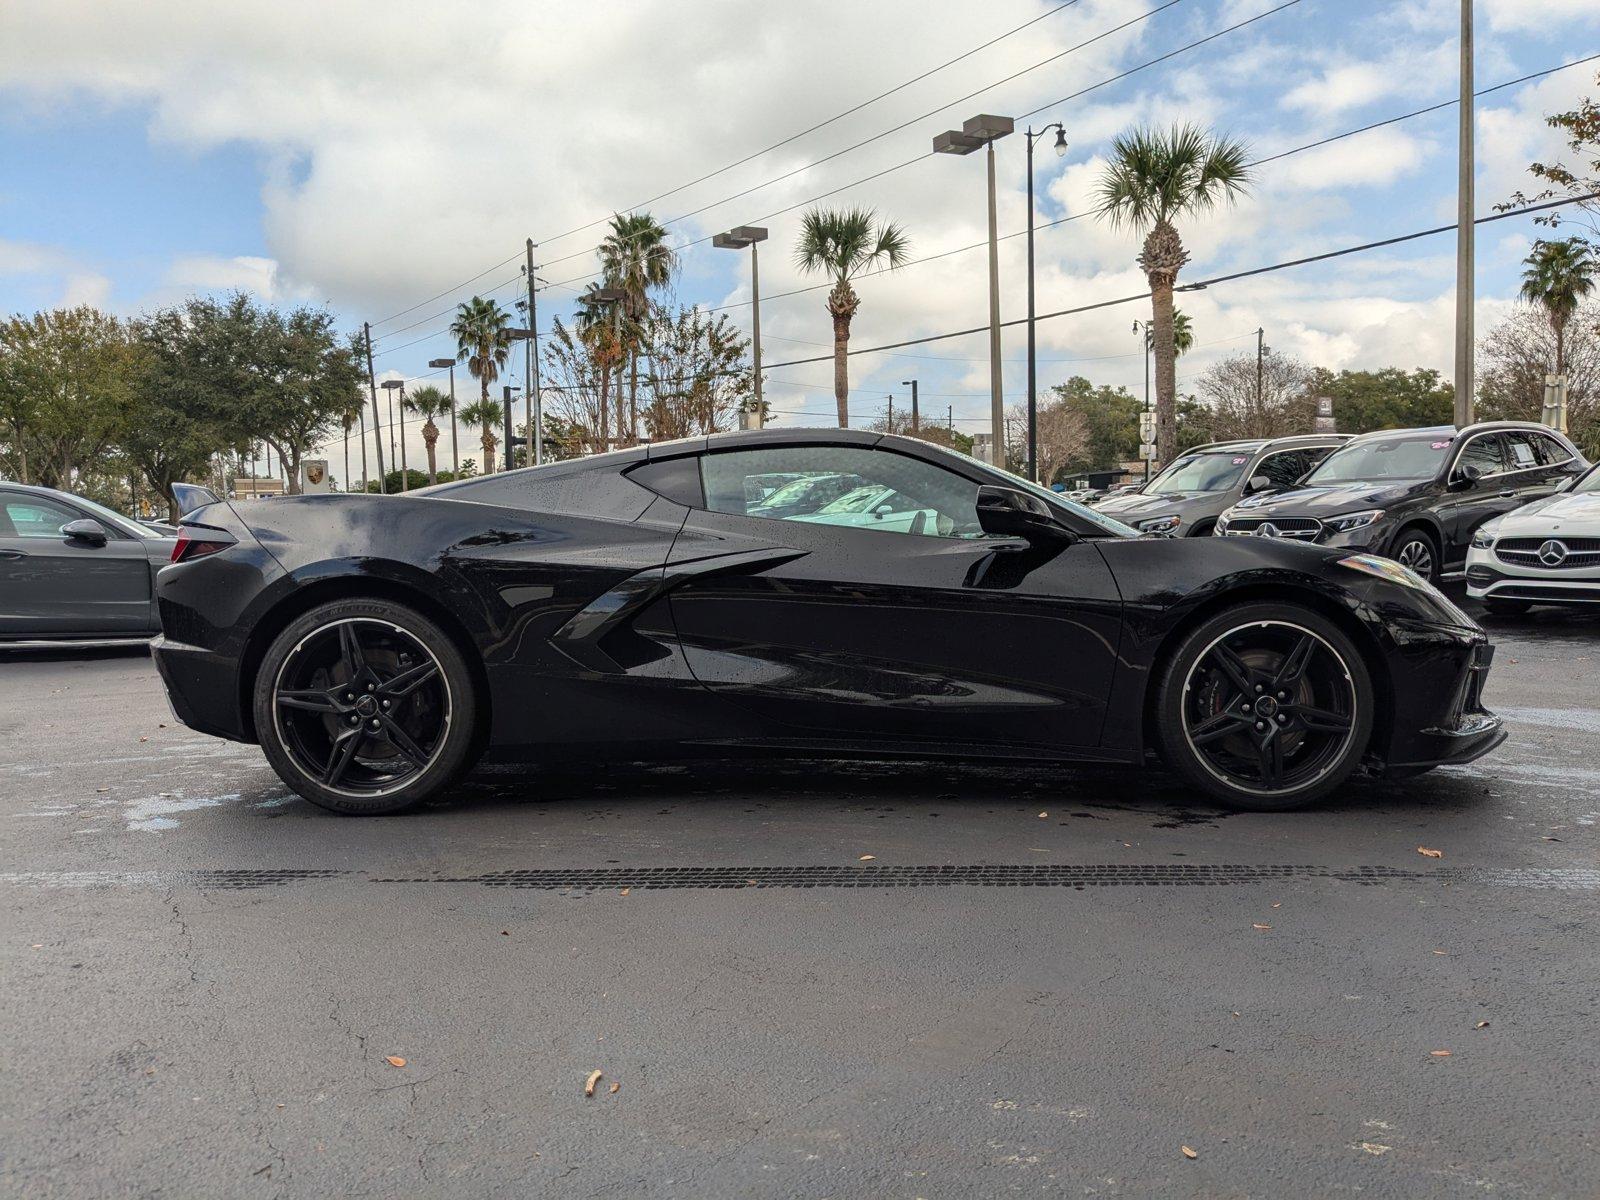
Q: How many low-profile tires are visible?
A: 2